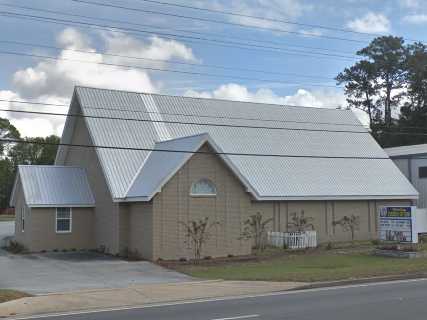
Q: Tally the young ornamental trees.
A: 4